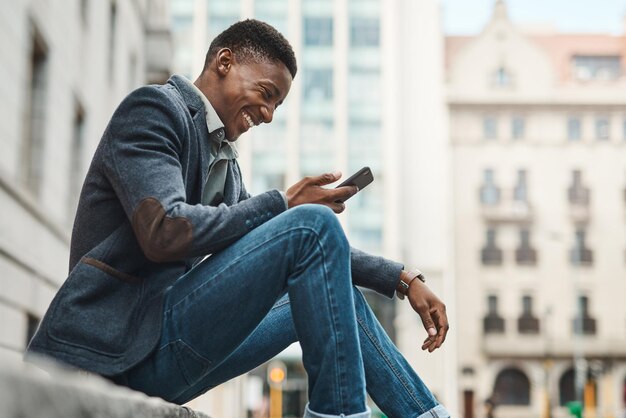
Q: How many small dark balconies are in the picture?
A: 6